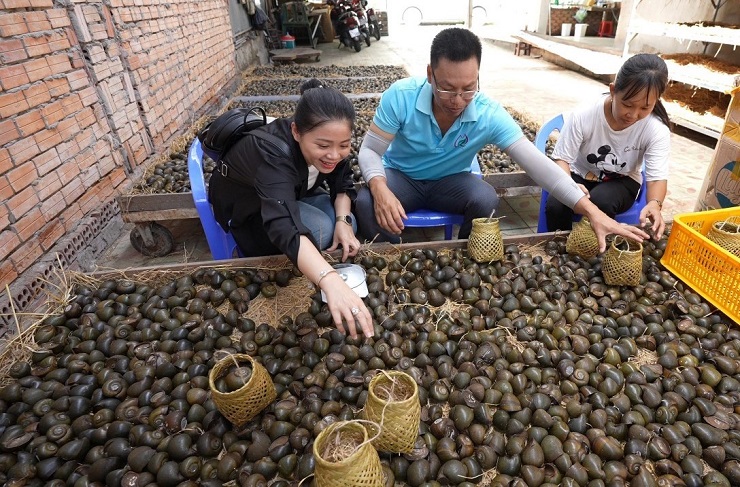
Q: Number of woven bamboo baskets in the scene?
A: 7